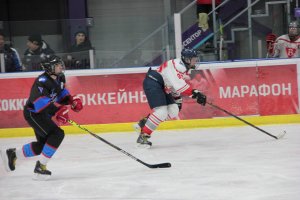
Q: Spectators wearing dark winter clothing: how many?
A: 3